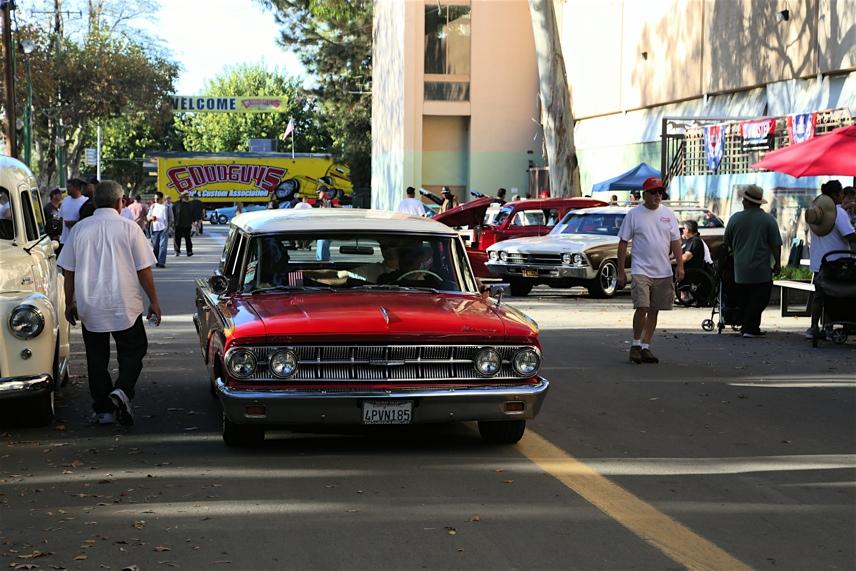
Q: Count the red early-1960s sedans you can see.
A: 1